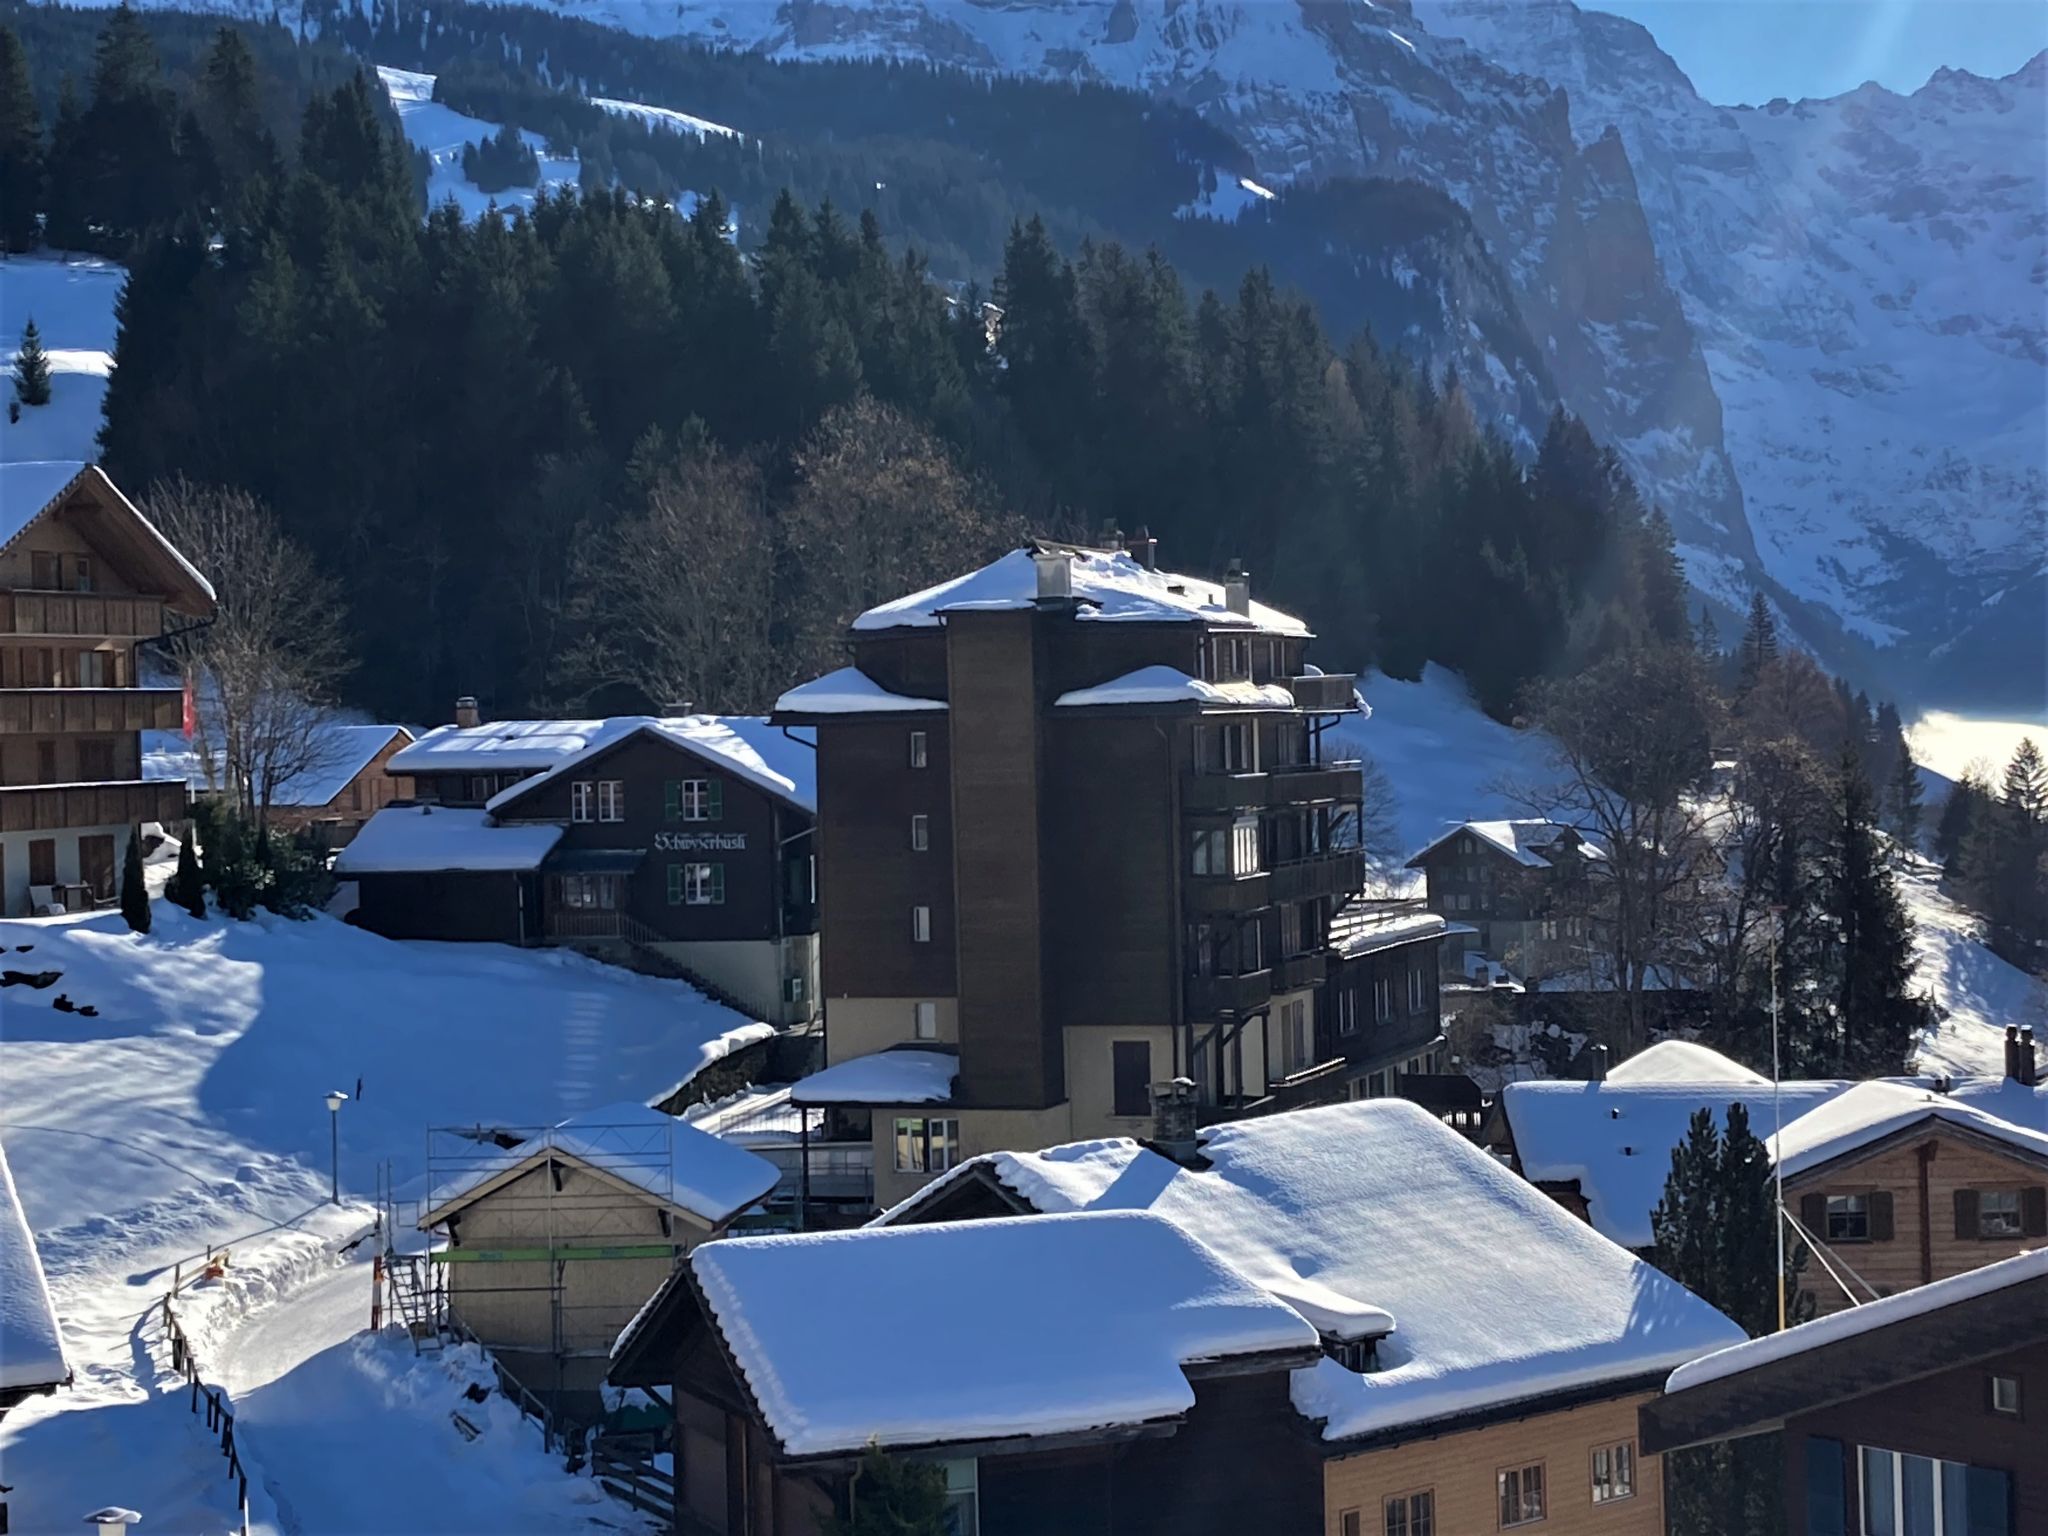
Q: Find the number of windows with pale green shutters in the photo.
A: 2